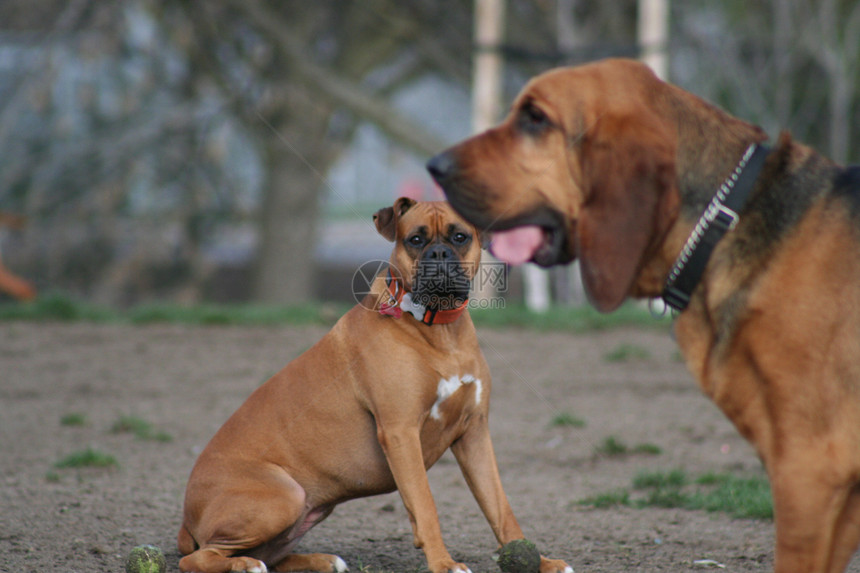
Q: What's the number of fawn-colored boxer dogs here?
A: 1